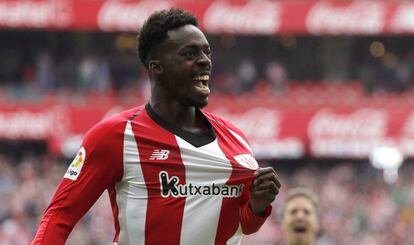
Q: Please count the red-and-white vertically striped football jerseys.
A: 1